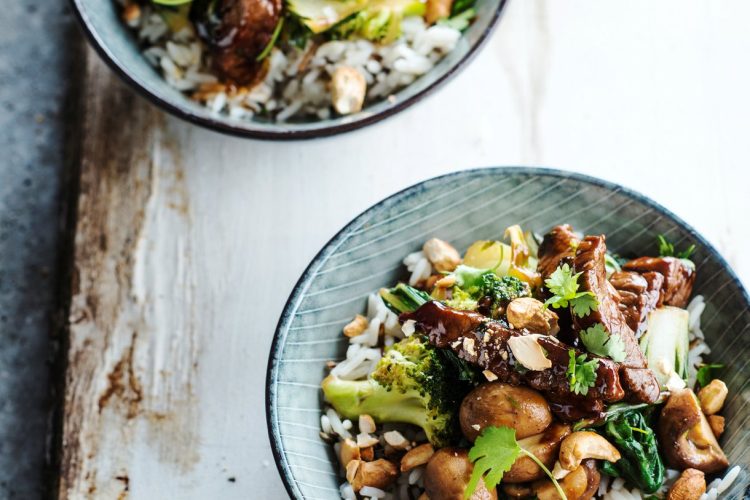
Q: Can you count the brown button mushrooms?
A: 4